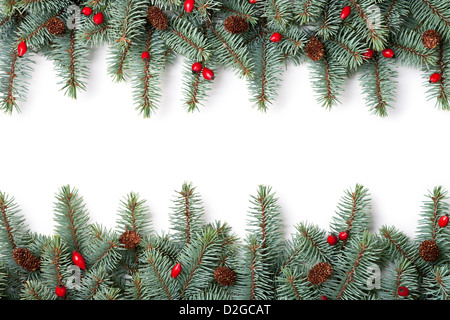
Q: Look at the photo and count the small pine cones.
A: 10